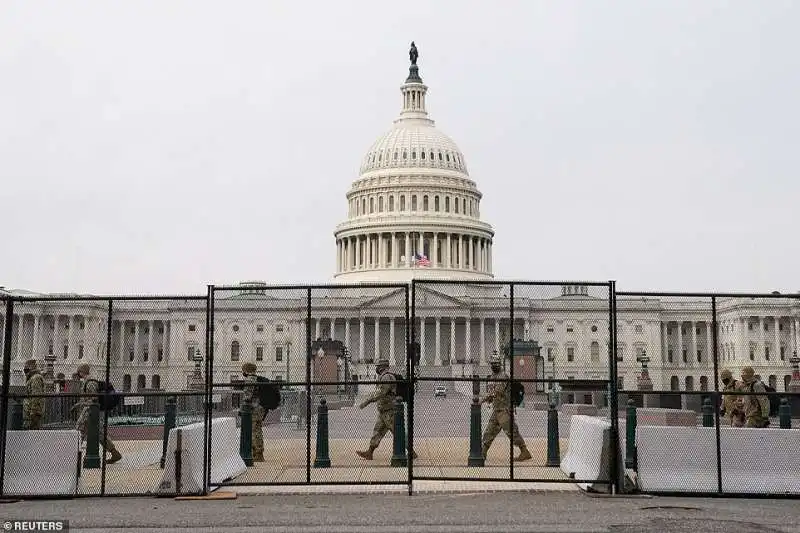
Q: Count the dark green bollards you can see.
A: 11